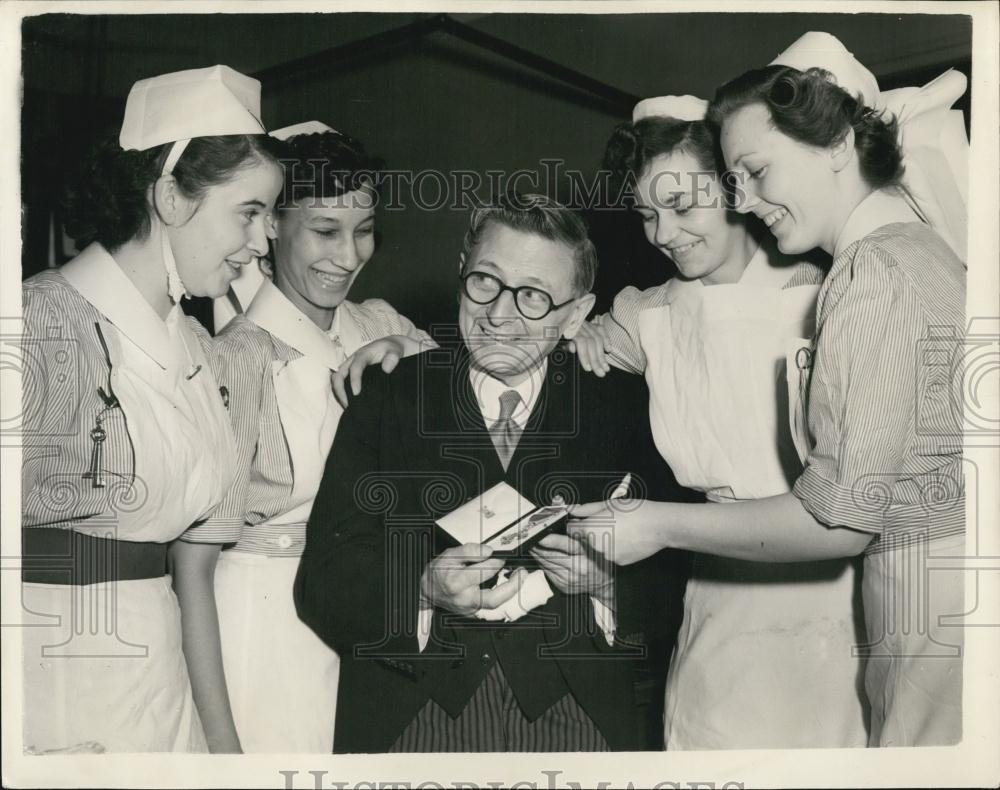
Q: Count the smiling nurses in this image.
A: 4